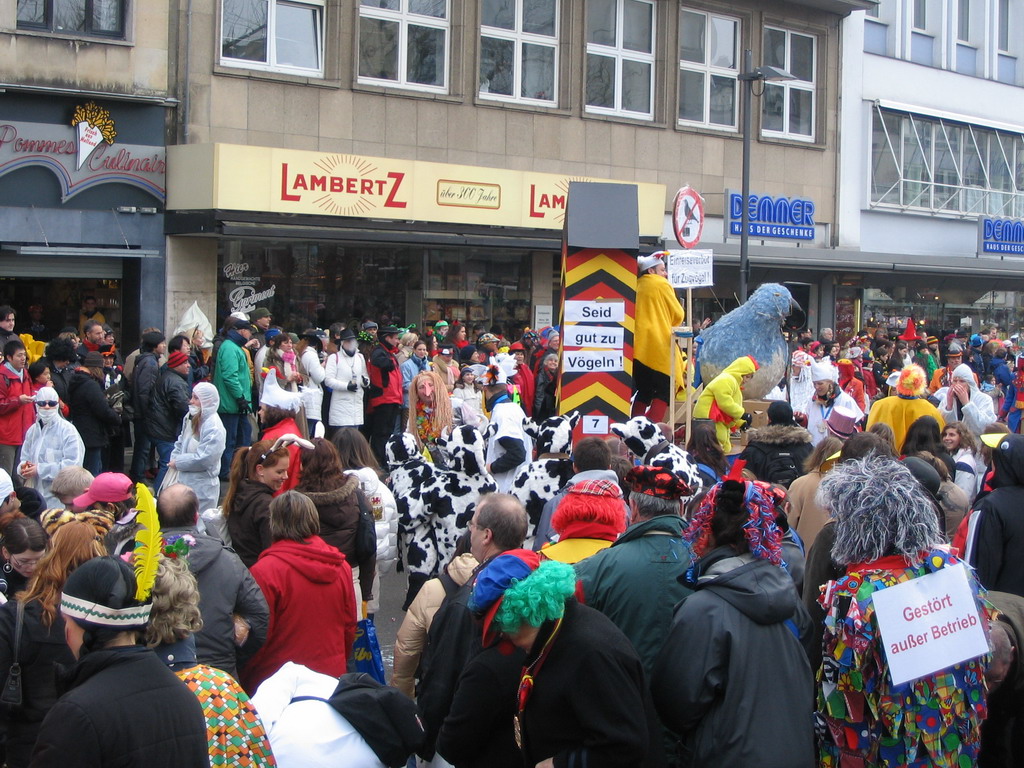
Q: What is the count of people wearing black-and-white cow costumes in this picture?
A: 4